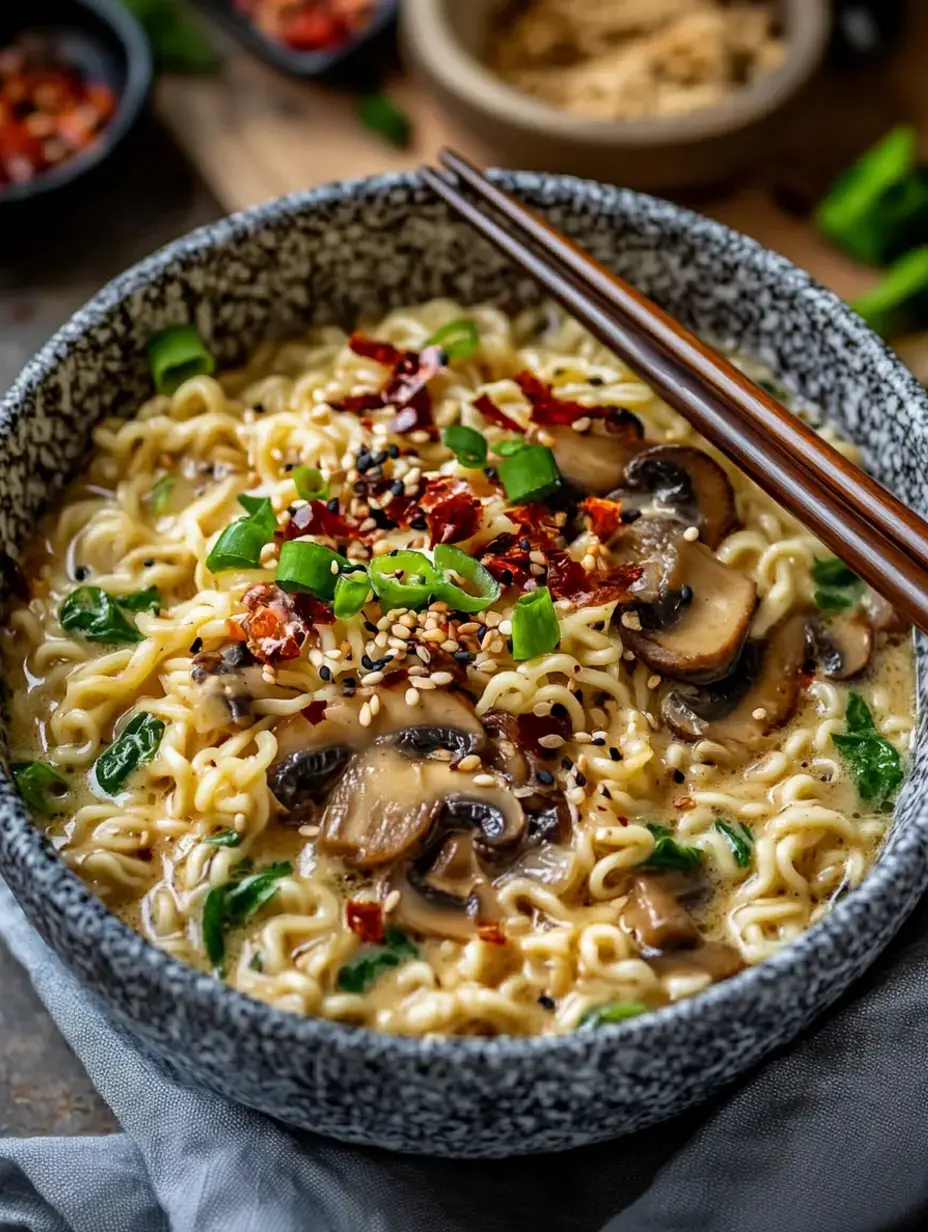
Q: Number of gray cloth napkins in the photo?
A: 1